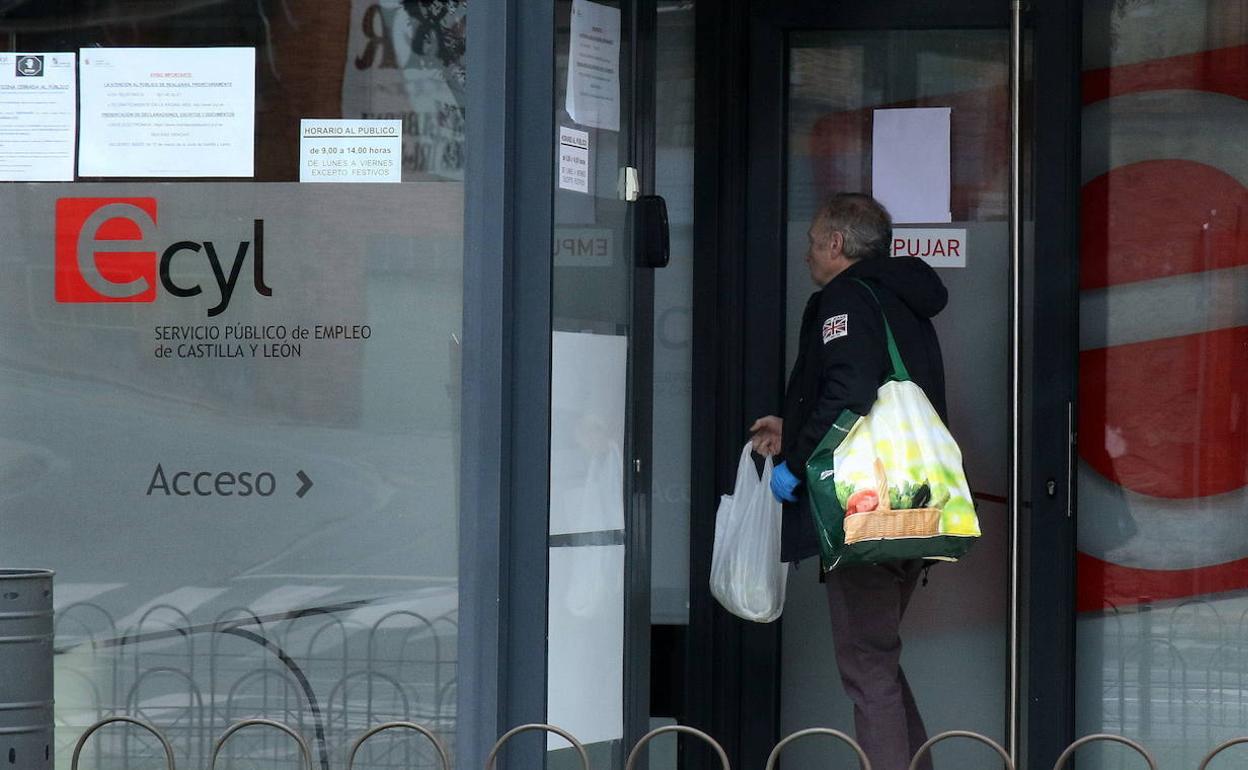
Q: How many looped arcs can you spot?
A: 9